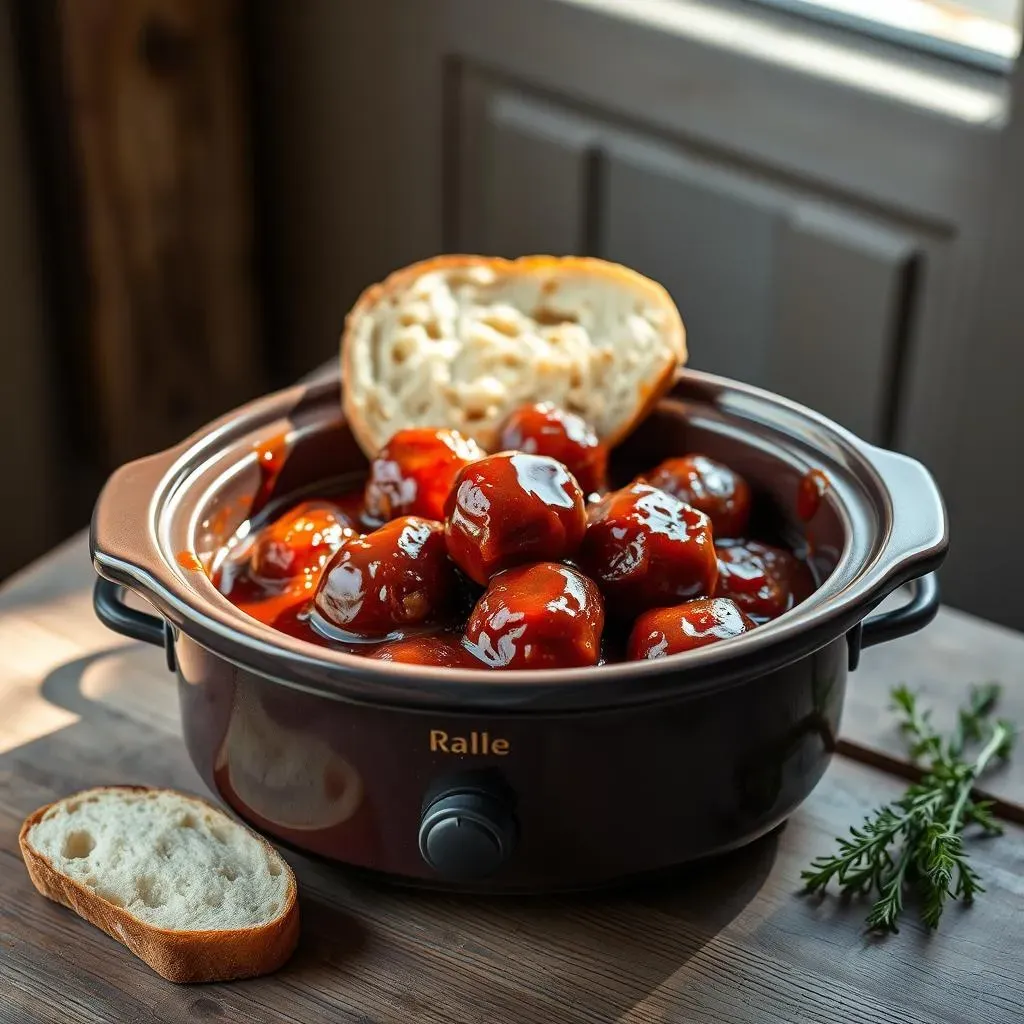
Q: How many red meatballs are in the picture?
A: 11